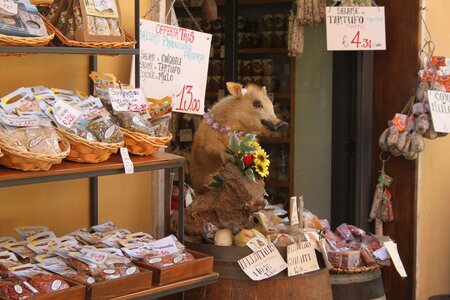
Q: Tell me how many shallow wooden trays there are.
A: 3